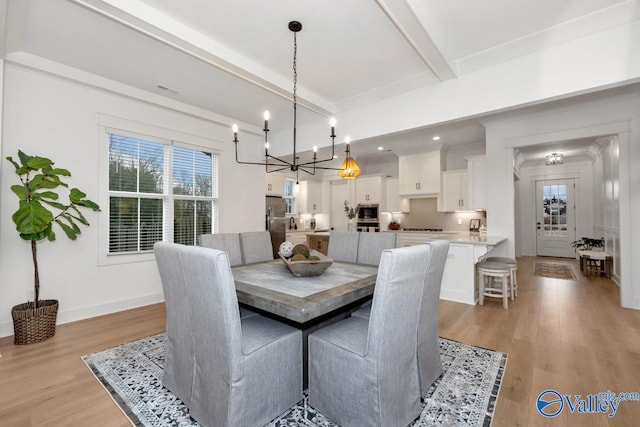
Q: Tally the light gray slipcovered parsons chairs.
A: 8